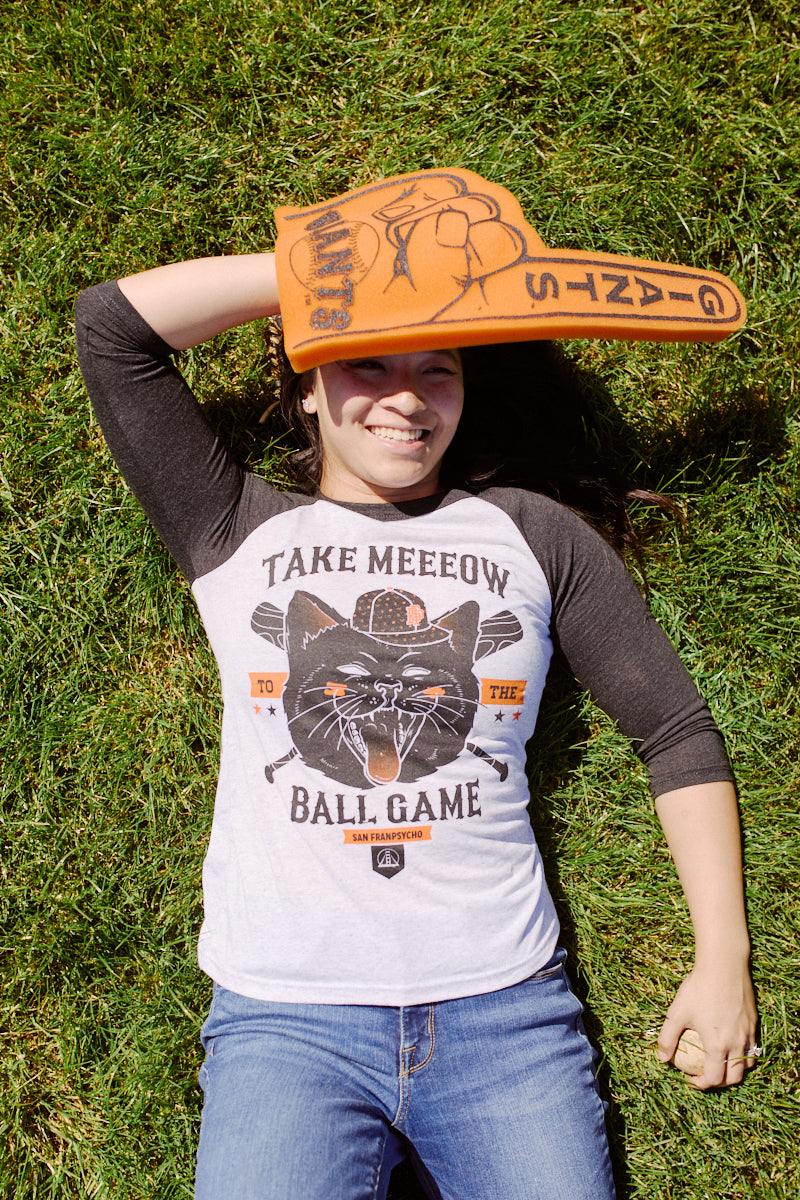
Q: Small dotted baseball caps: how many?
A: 1